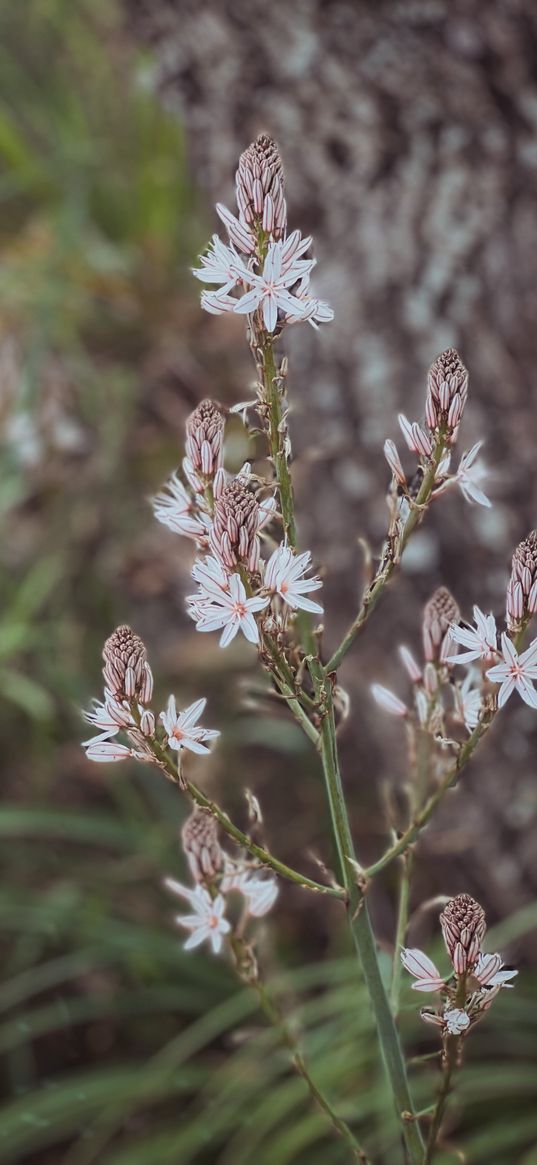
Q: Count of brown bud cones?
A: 9